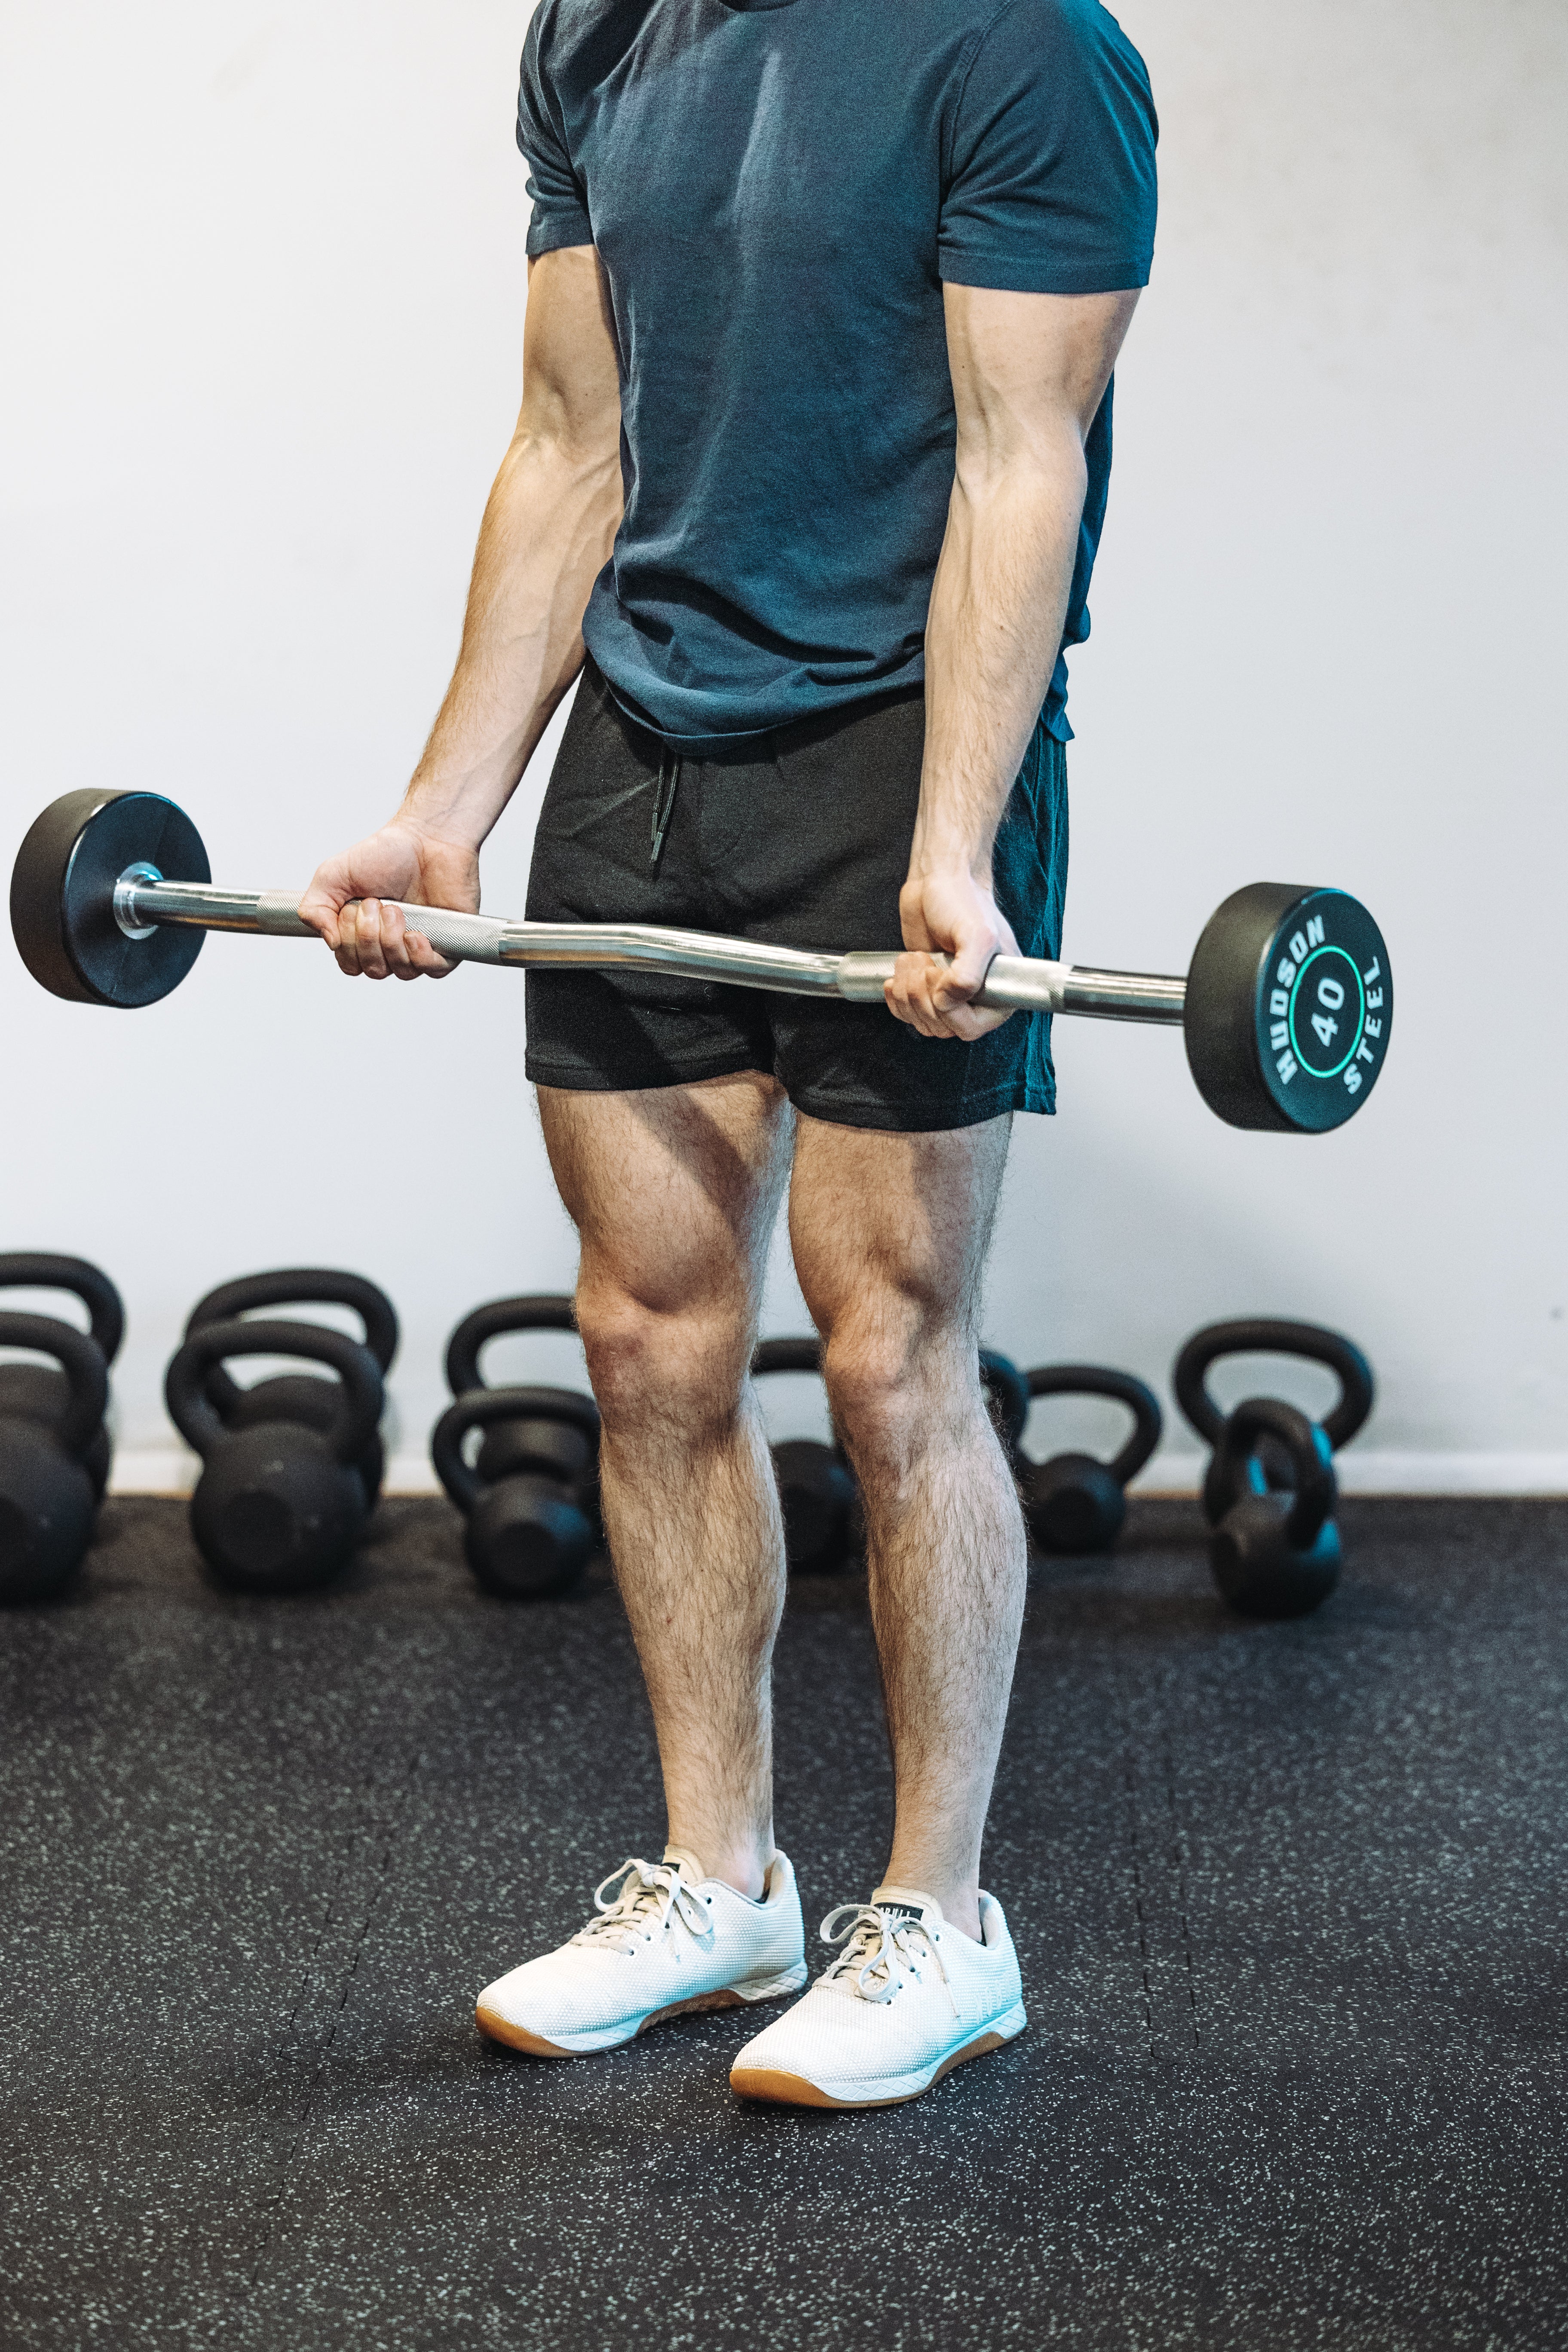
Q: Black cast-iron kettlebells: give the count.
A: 11